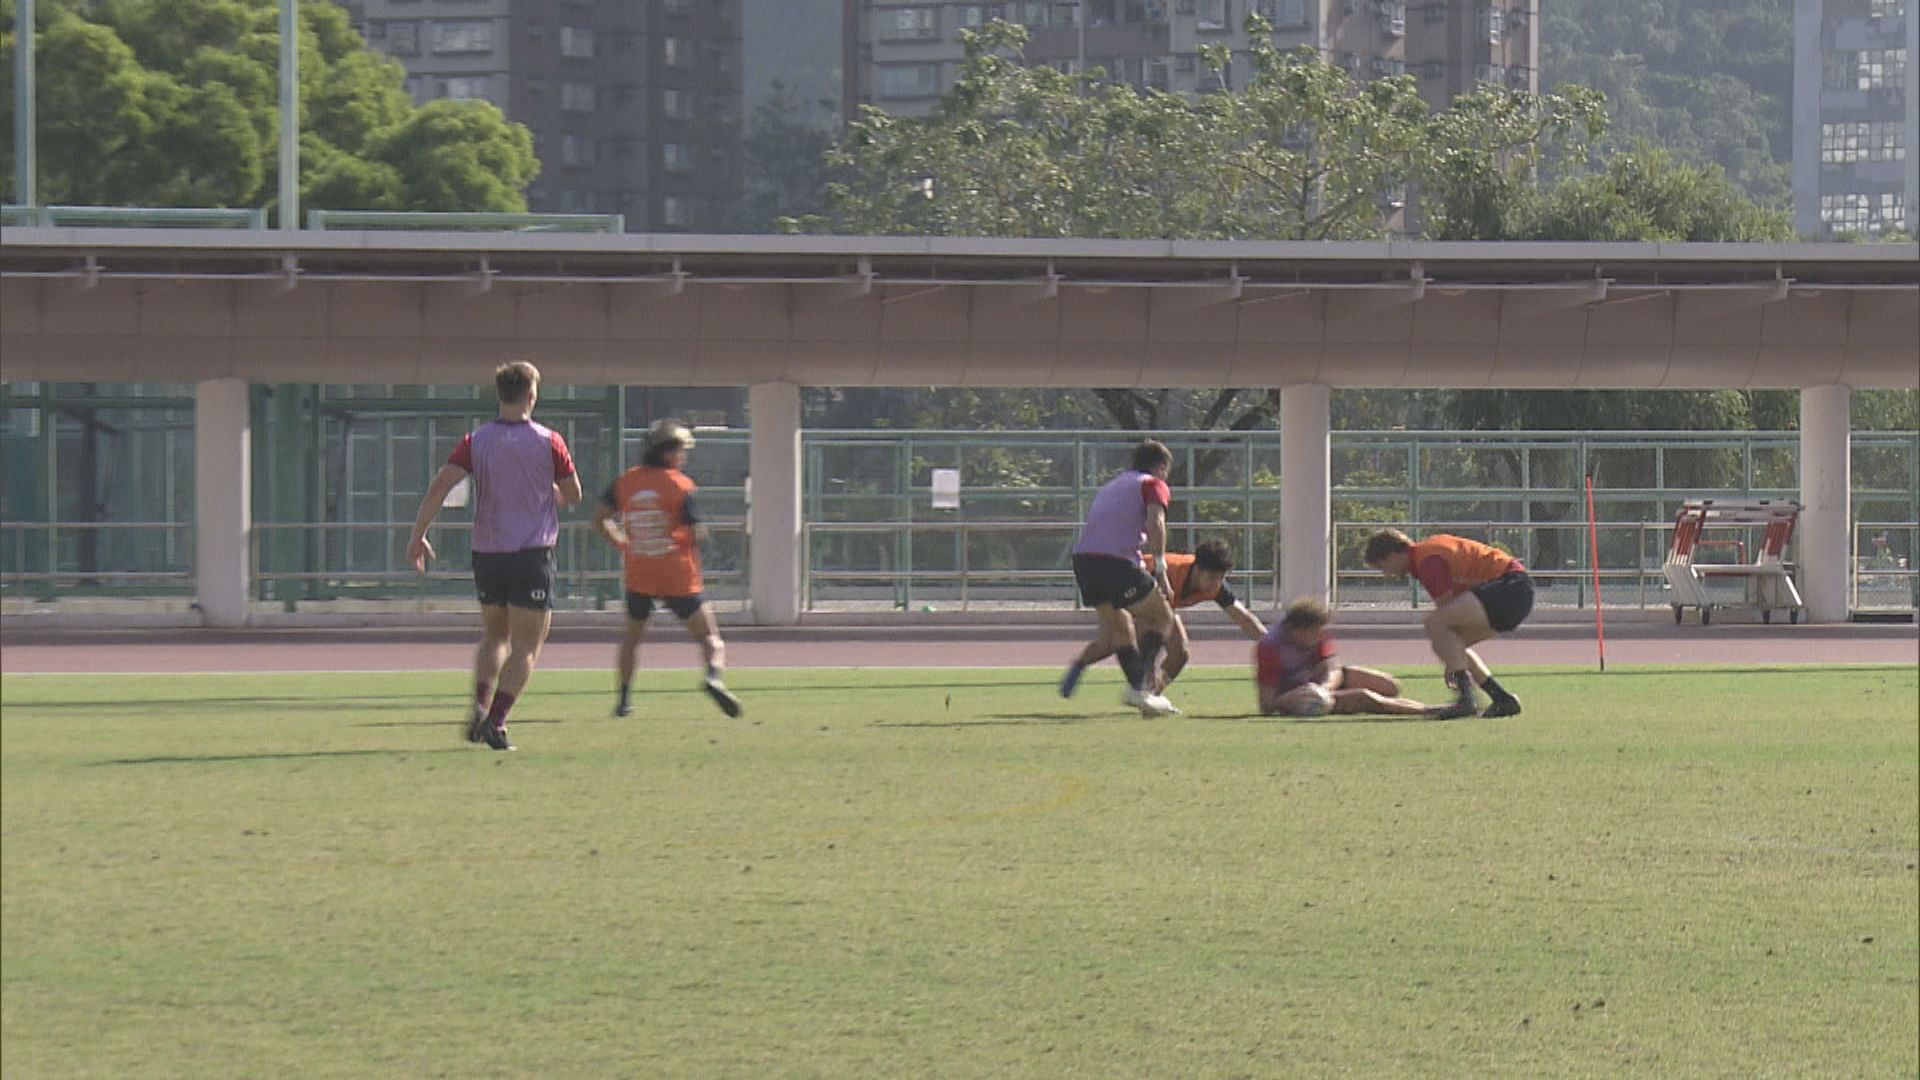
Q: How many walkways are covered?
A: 1